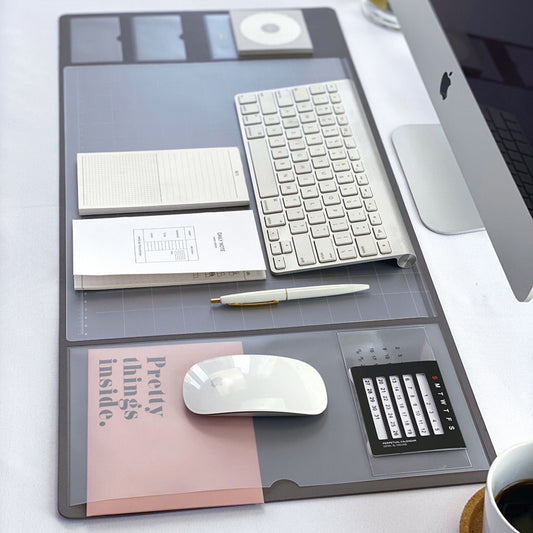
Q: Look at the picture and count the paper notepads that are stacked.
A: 2